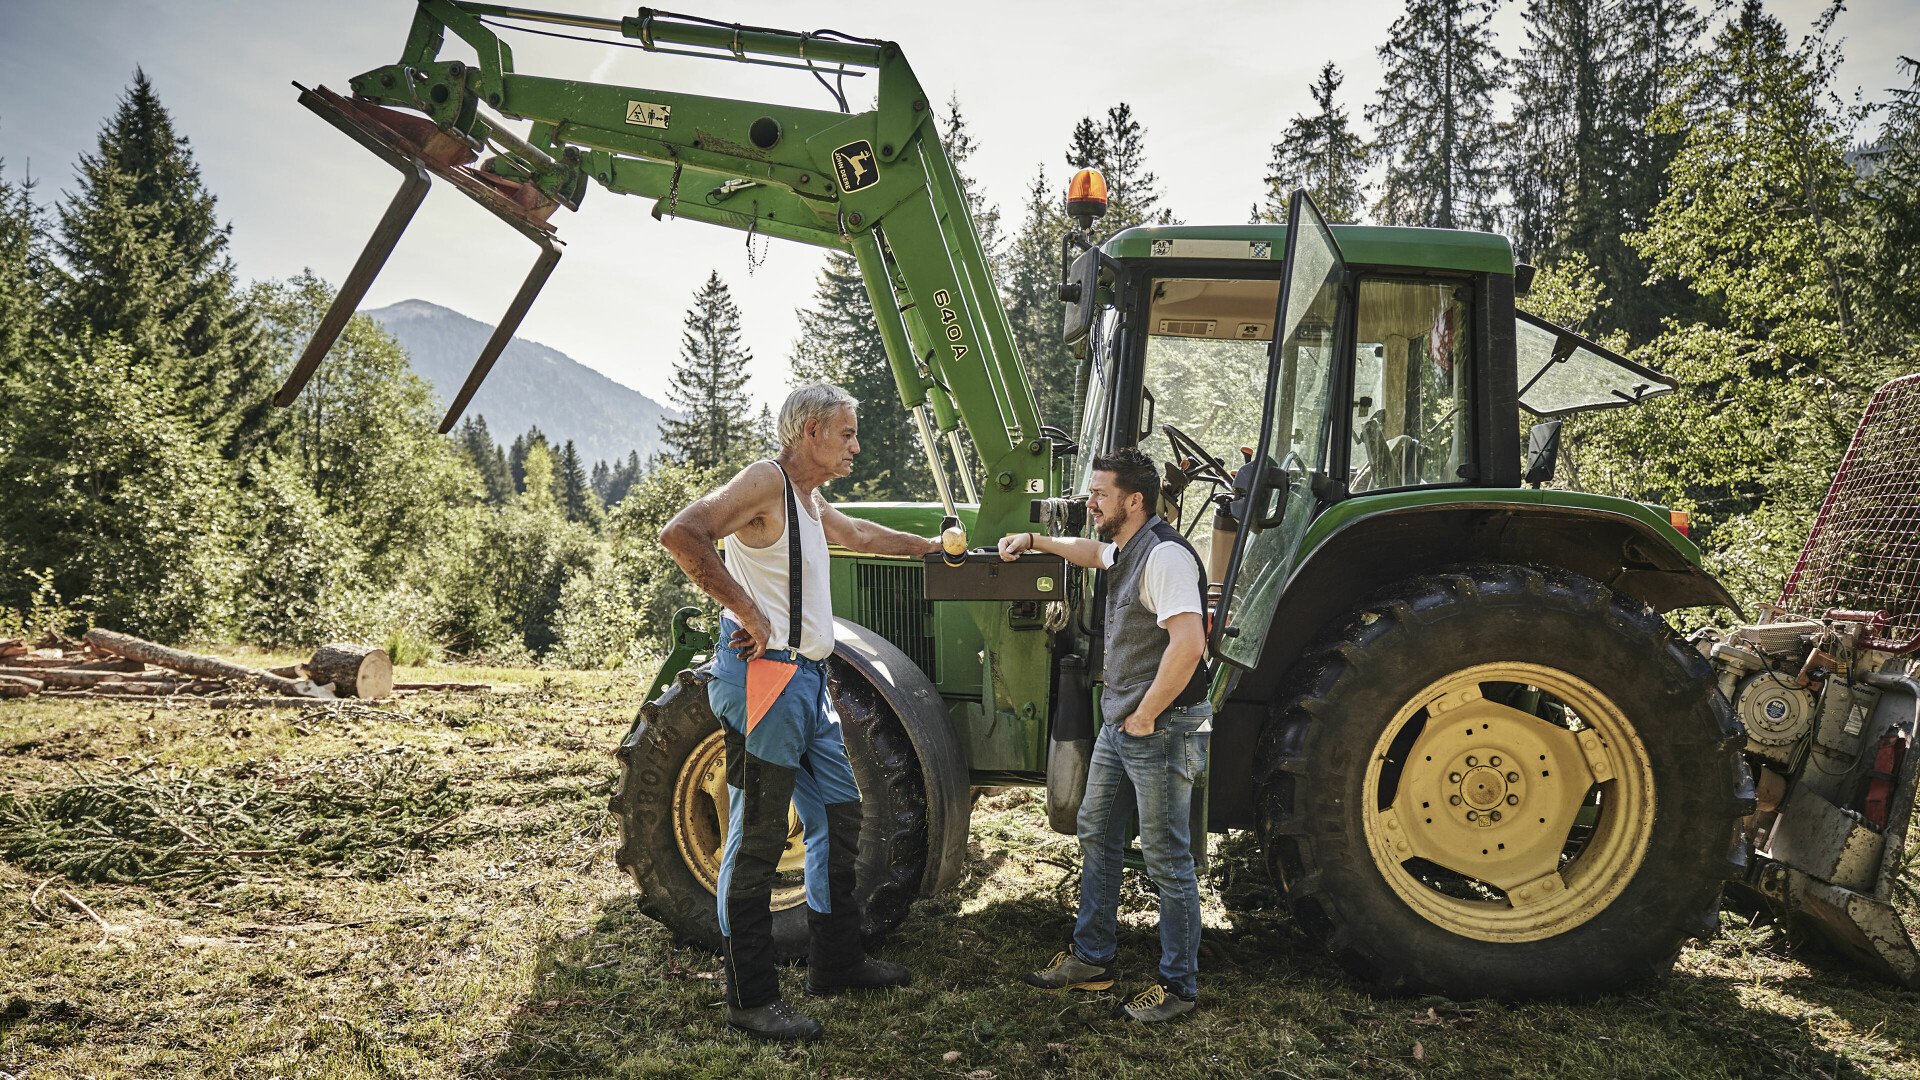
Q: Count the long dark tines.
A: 2